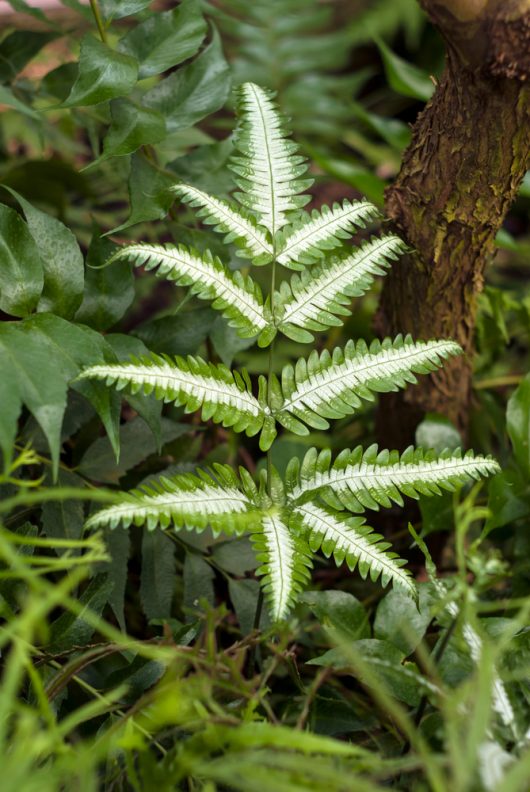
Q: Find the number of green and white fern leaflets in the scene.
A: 11